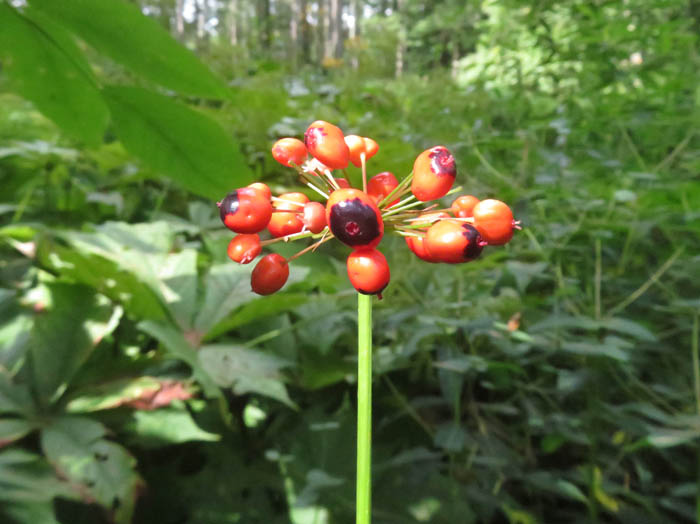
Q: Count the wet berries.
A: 0